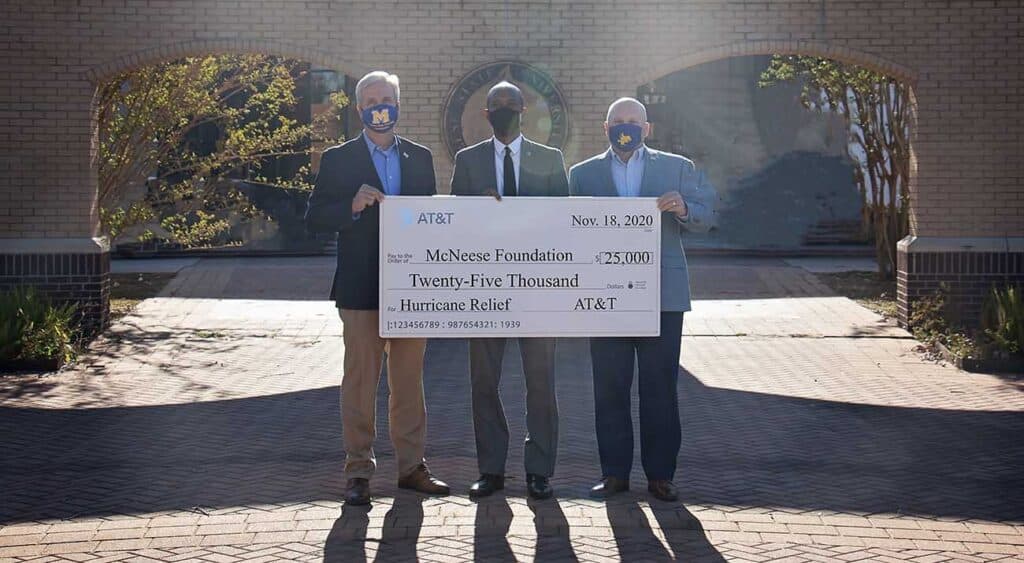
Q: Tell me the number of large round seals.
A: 1